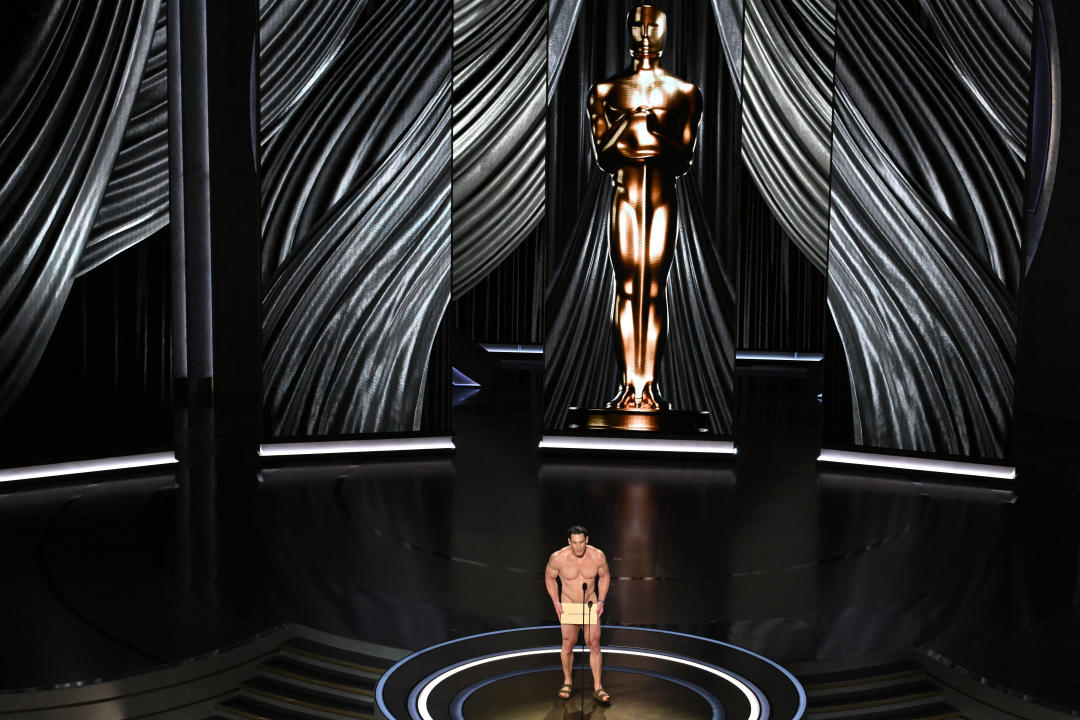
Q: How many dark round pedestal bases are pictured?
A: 1